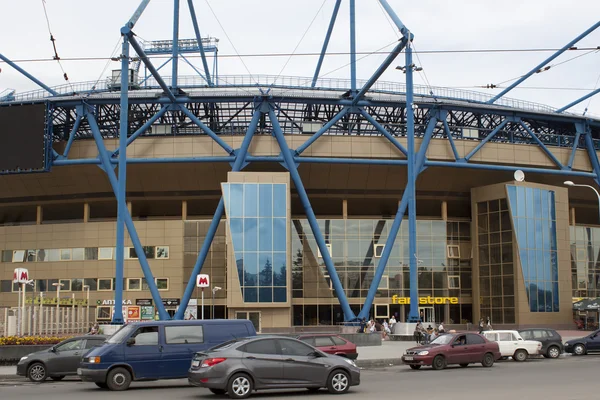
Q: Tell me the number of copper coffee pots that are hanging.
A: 0